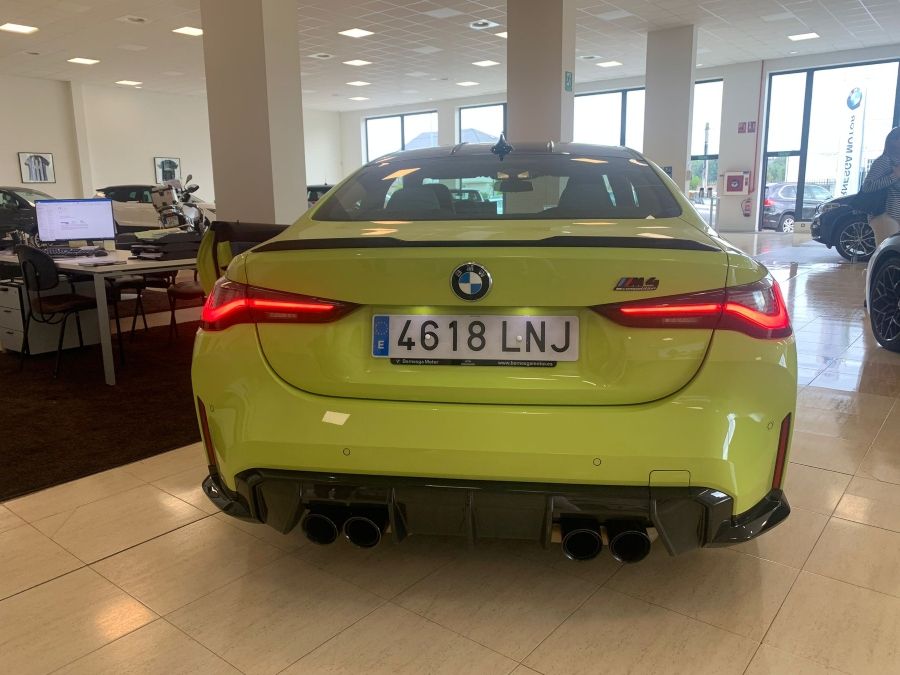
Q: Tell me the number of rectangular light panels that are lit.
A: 13